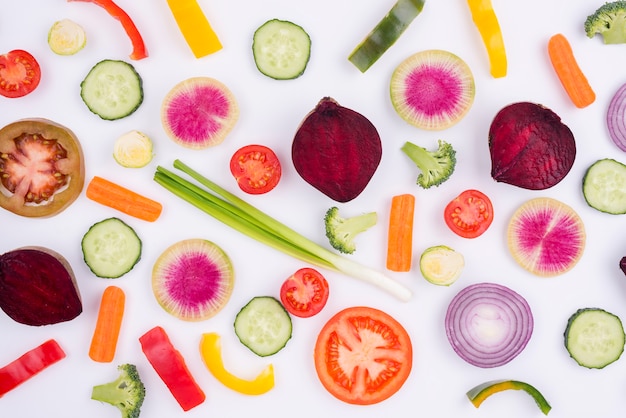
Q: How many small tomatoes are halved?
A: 4